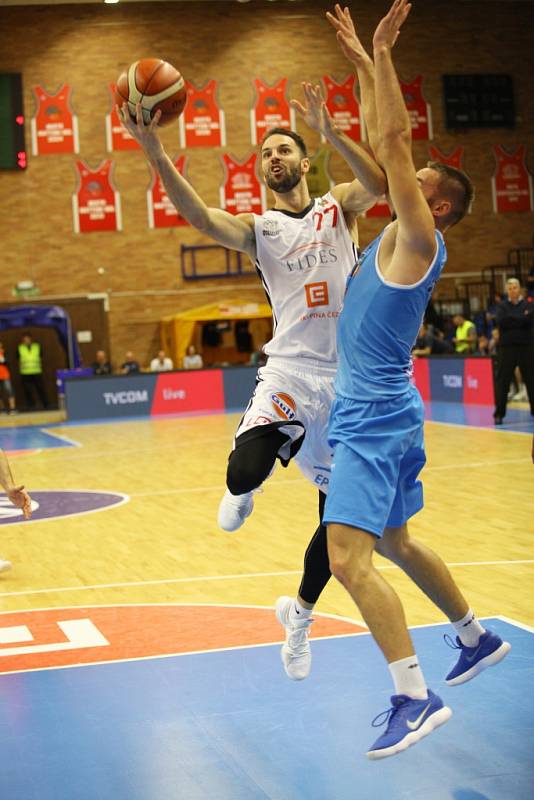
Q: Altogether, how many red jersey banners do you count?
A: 12